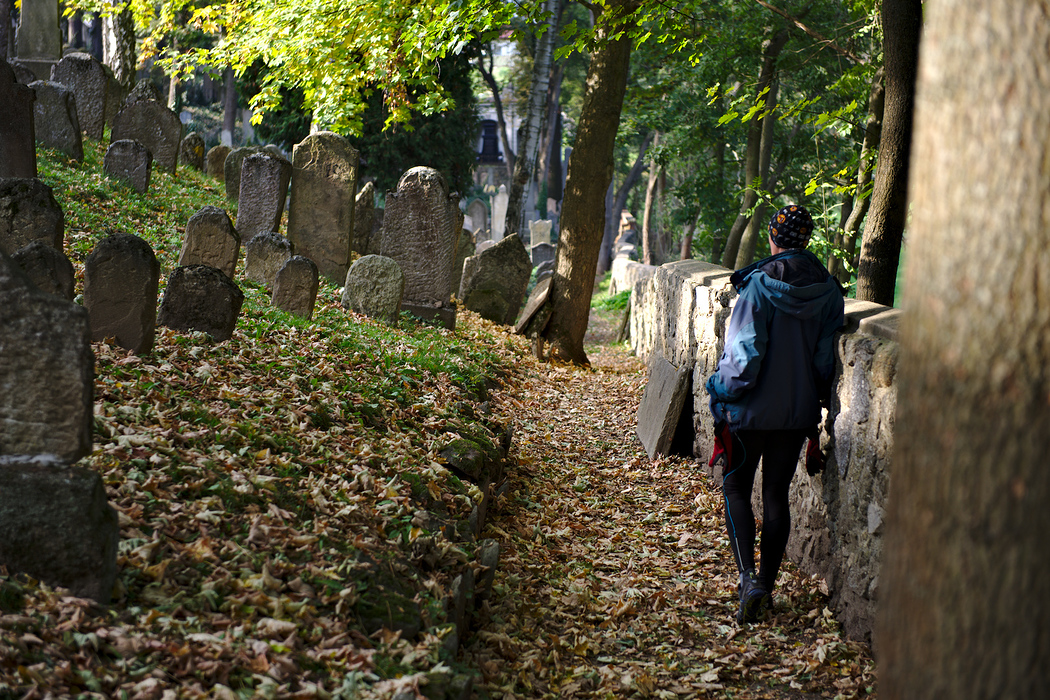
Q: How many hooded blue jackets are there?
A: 1